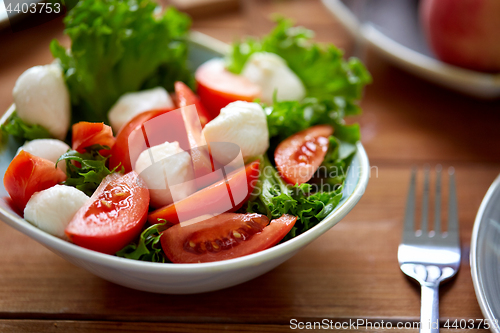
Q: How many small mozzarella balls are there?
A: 7